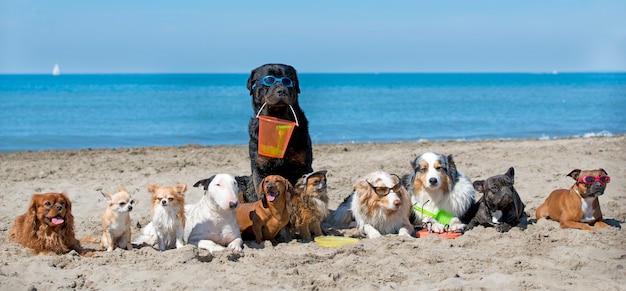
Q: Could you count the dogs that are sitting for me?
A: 5